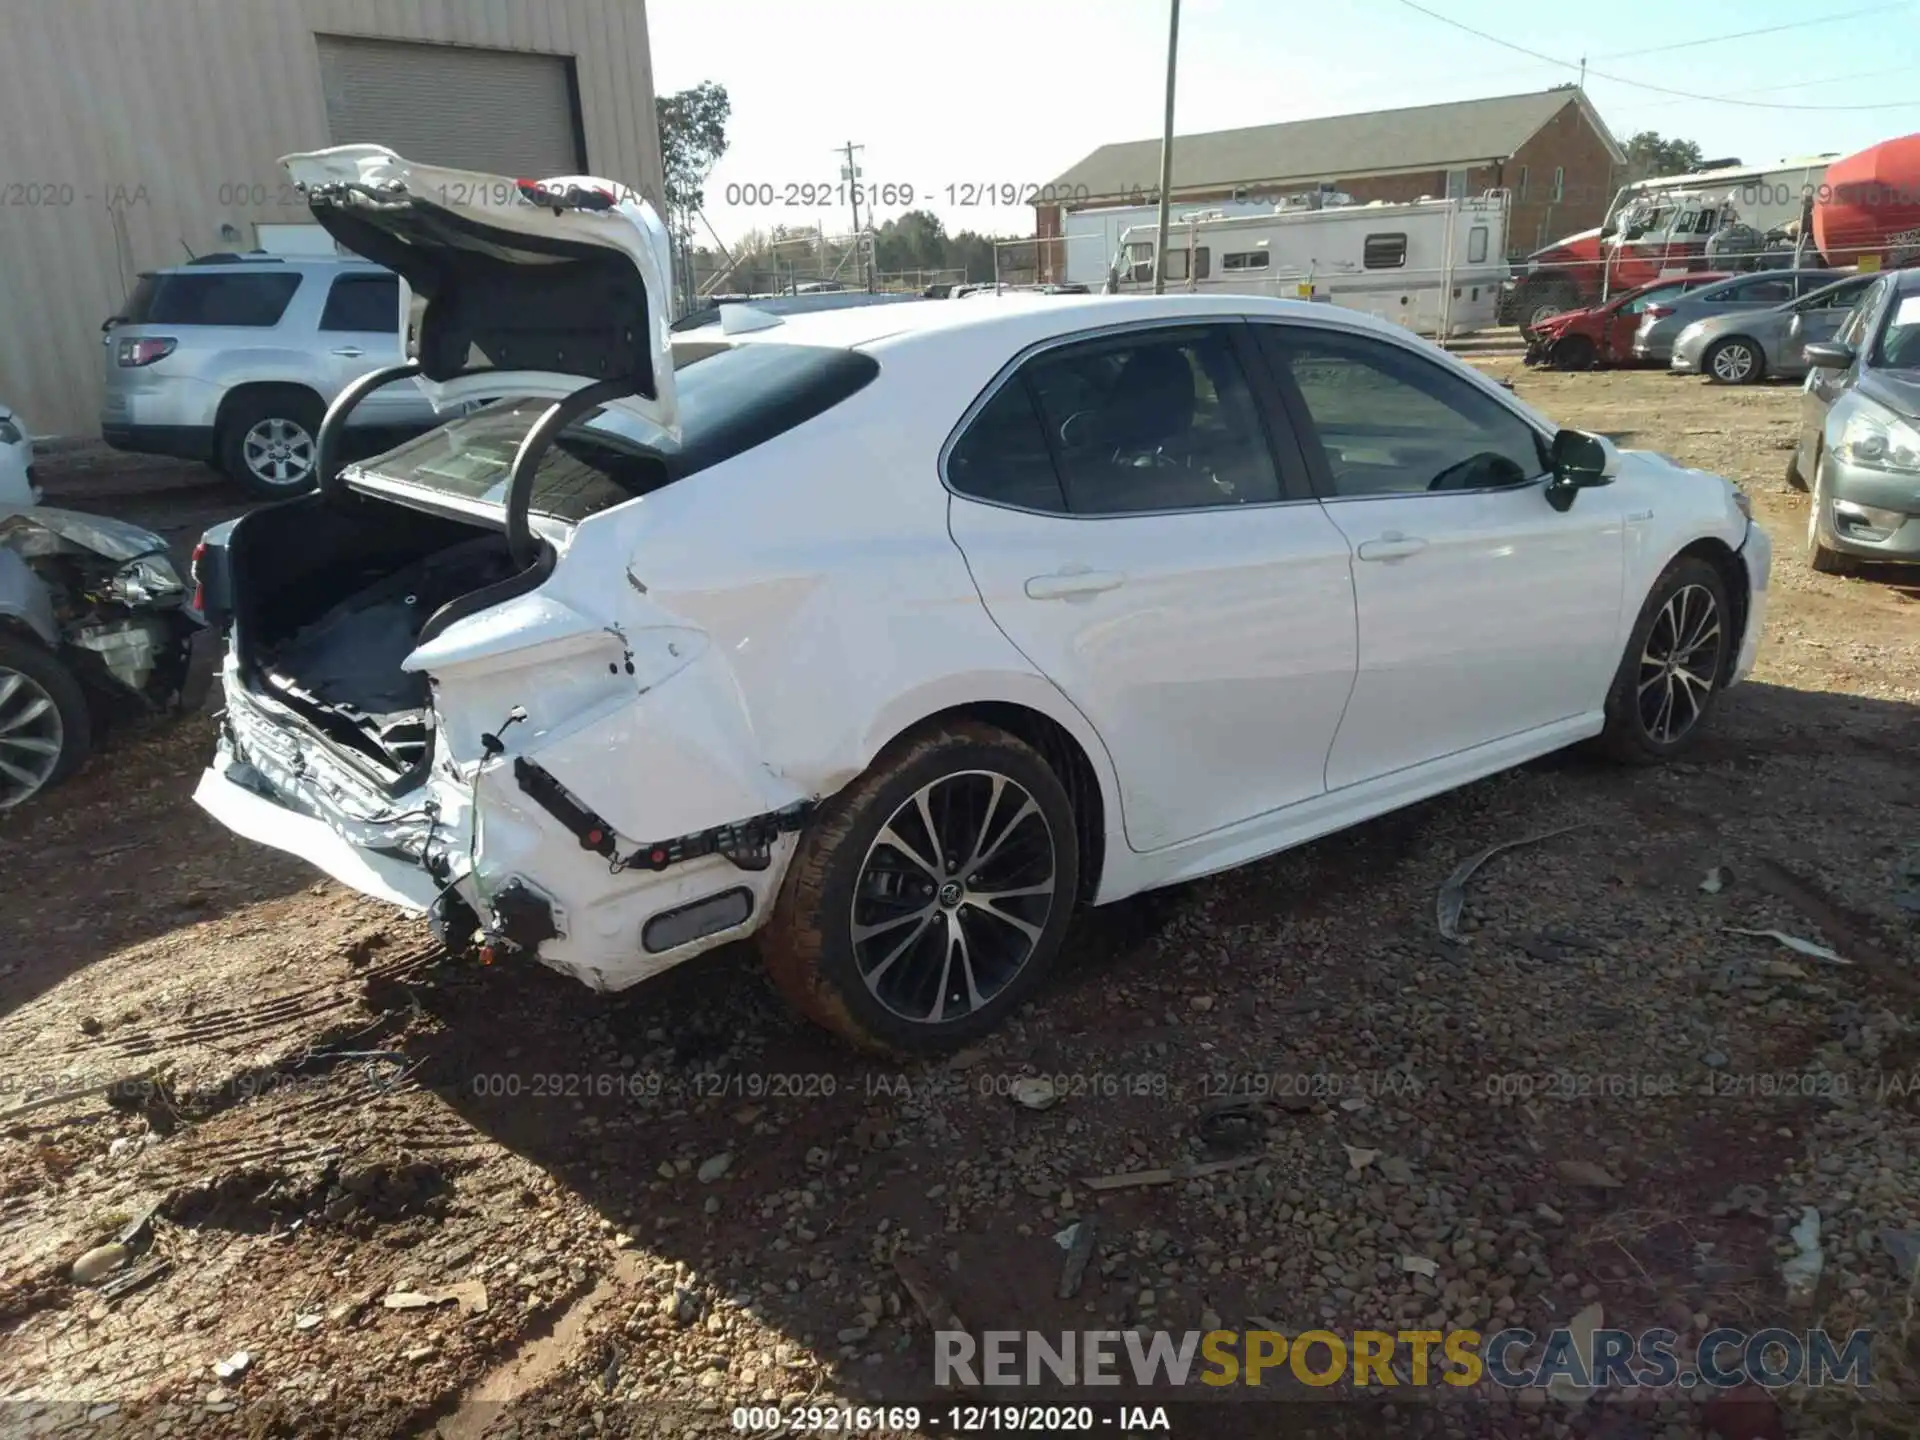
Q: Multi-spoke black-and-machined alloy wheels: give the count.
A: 2